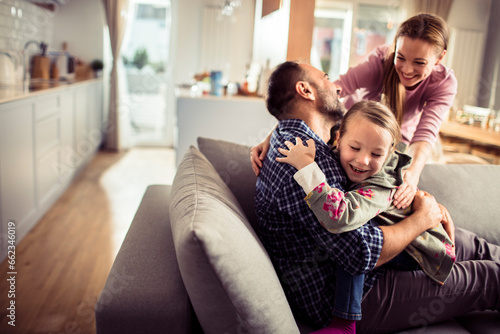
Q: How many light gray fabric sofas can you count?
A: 1